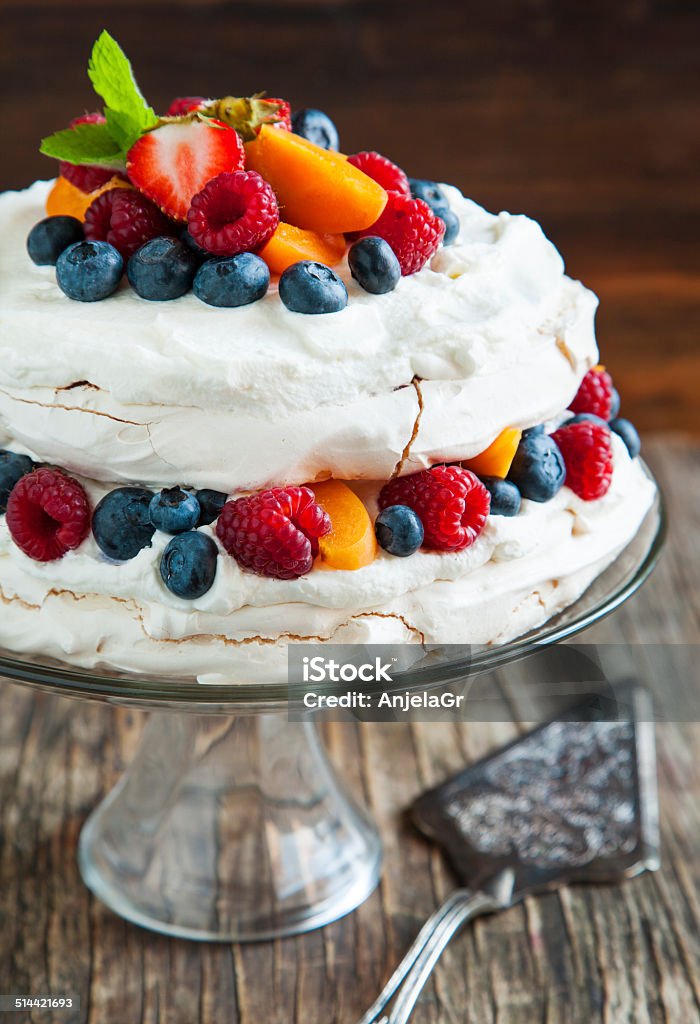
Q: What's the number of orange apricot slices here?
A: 5